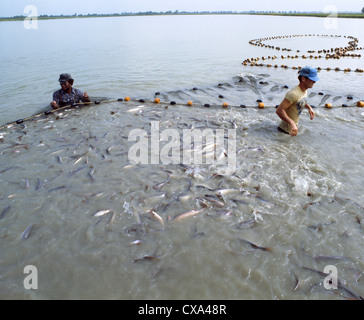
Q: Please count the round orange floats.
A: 7